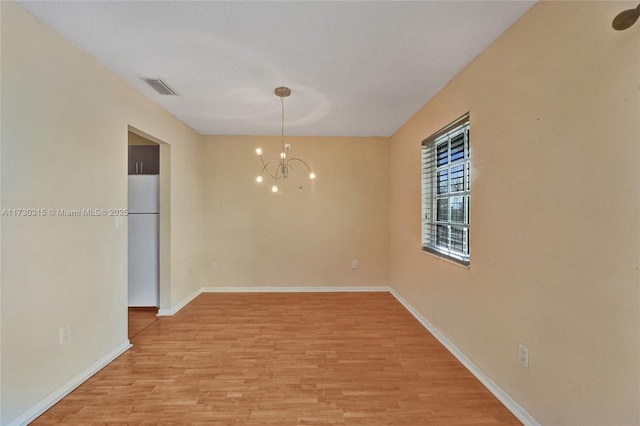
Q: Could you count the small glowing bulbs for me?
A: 5